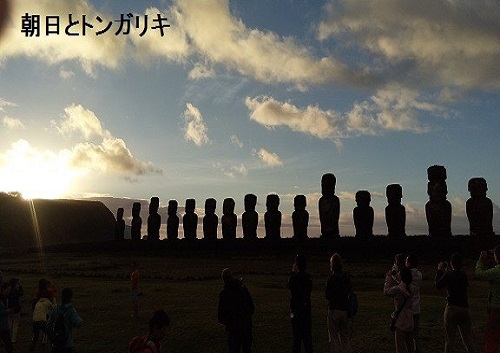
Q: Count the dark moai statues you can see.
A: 15